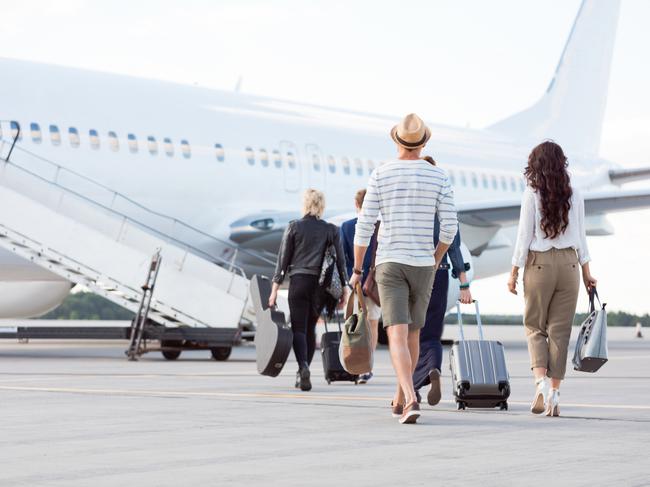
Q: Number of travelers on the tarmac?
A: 5